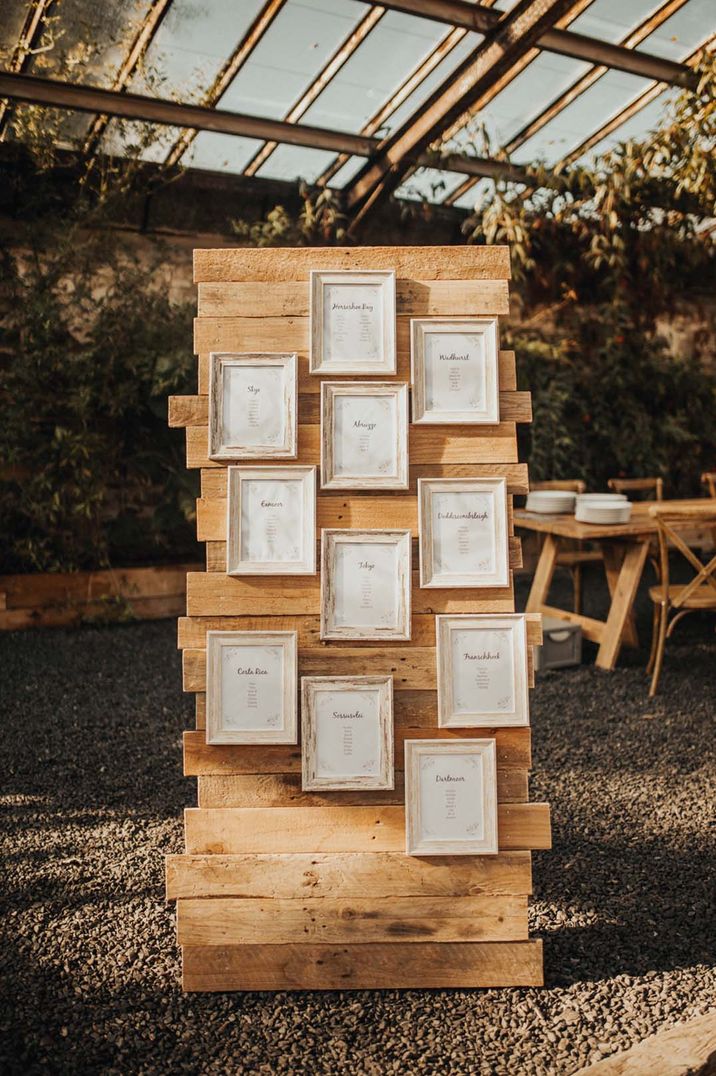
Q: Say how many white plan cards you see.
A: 11